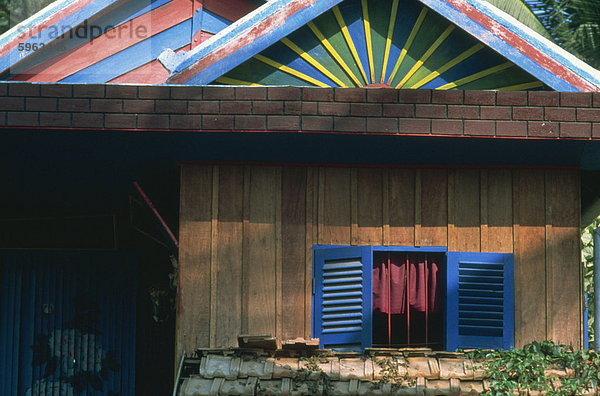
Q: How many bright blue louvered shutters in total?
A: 2